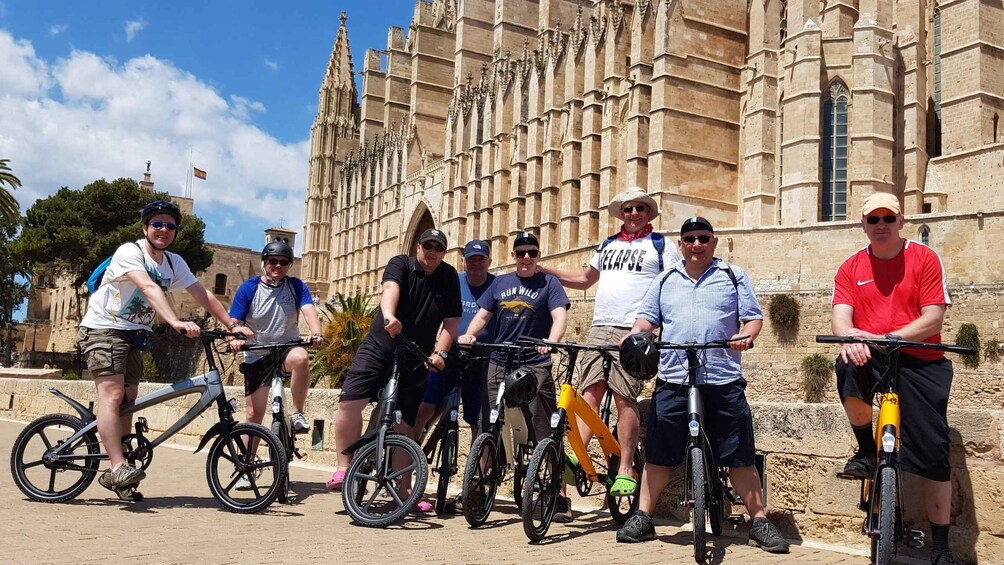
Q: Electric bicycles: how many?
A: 8